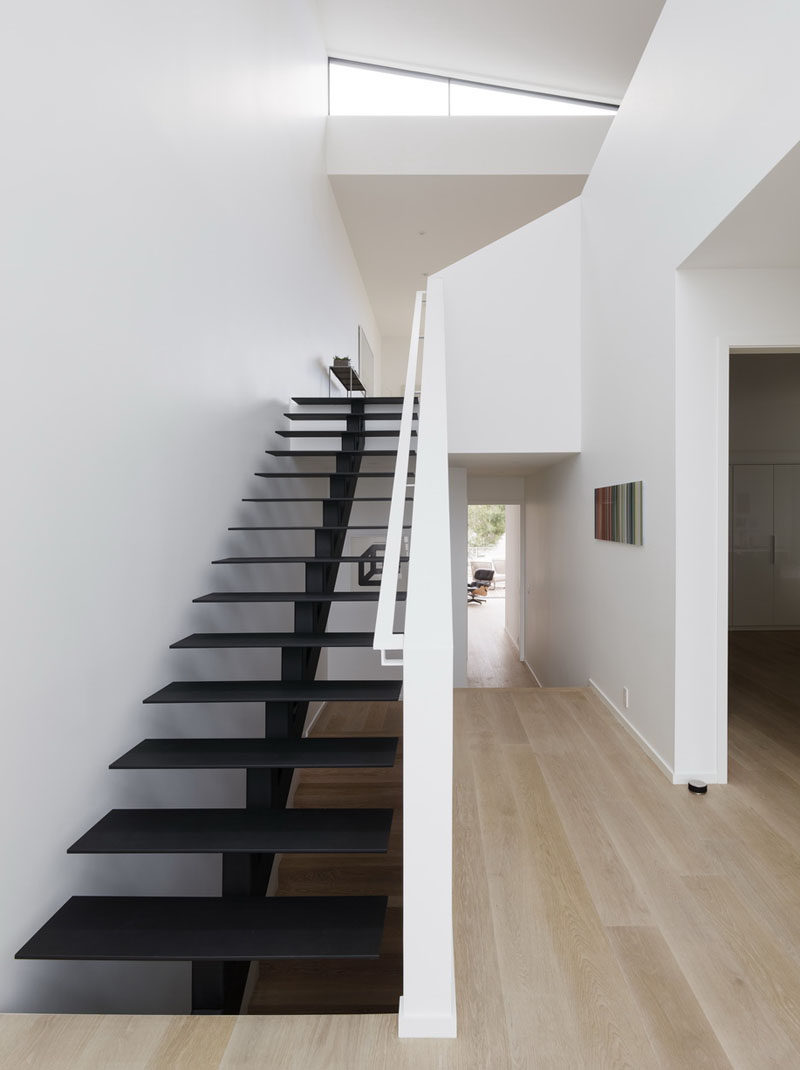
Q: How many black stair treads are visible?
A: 14